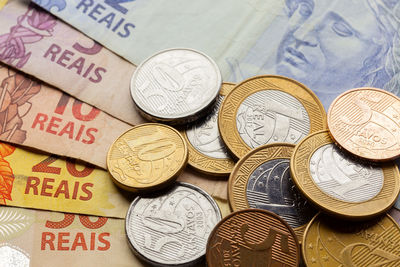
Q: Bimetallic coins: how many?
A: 4